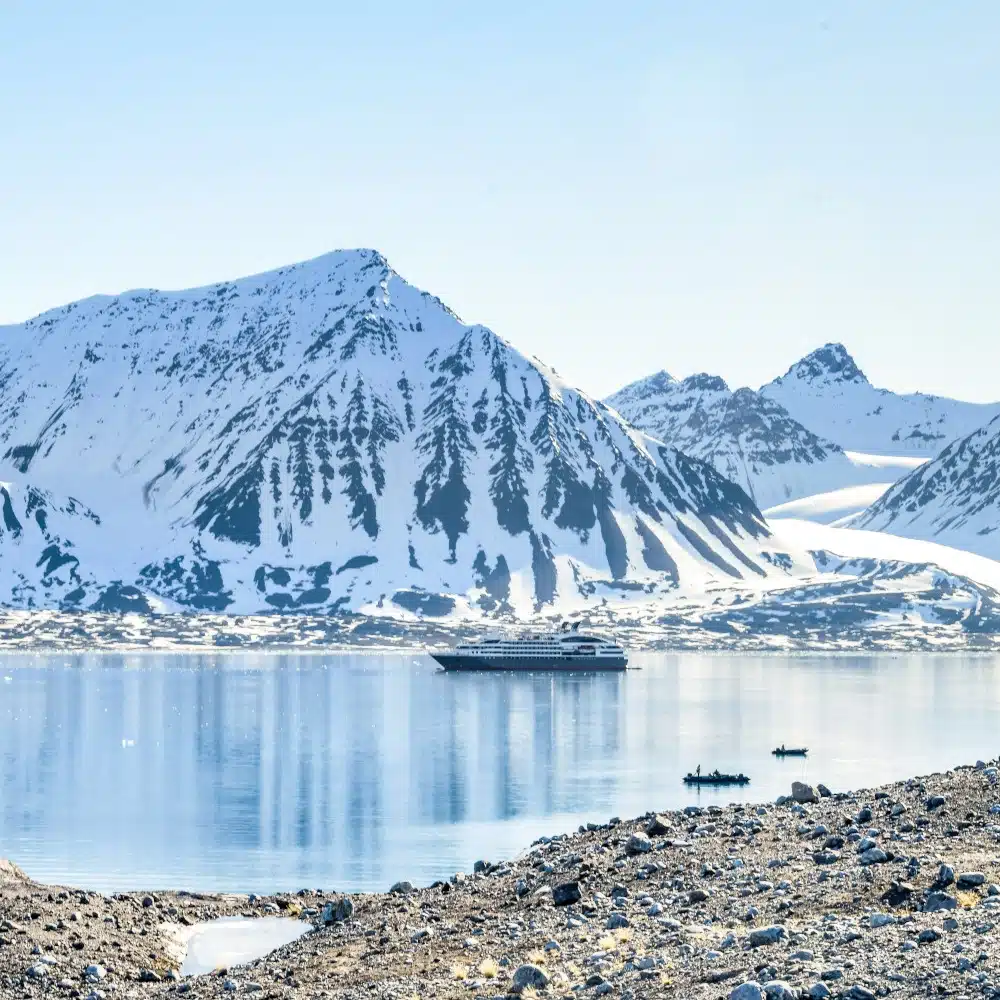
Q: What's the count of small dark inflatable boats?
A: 2